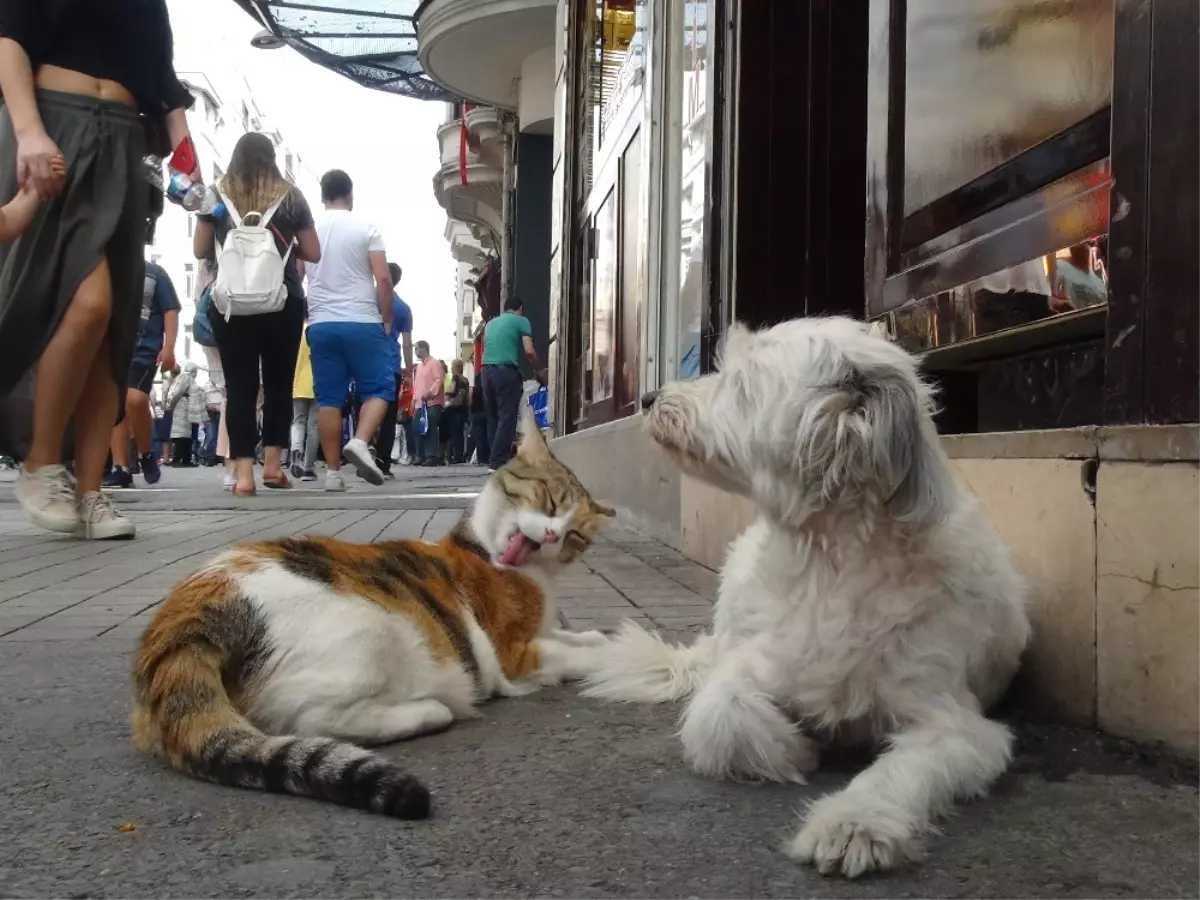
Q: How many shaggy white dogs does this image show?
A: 1